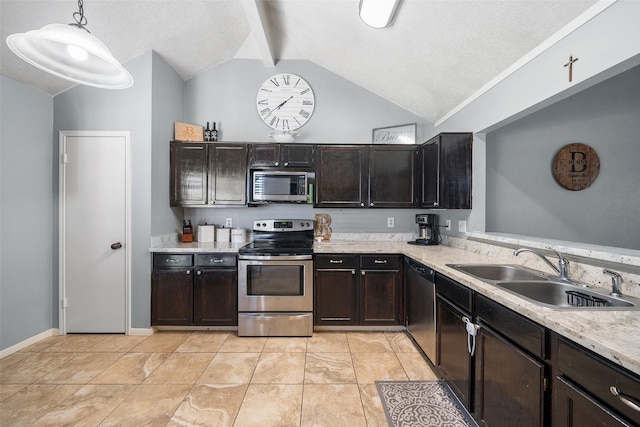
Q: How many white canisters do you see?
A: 3